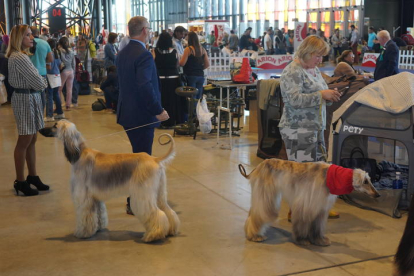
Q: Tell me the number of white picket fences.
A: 2